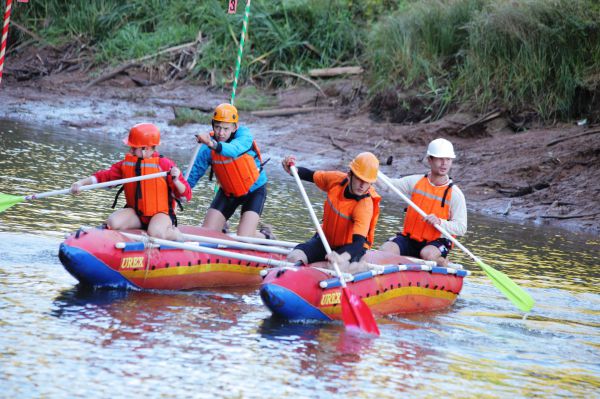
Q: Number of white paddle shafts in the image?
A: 4